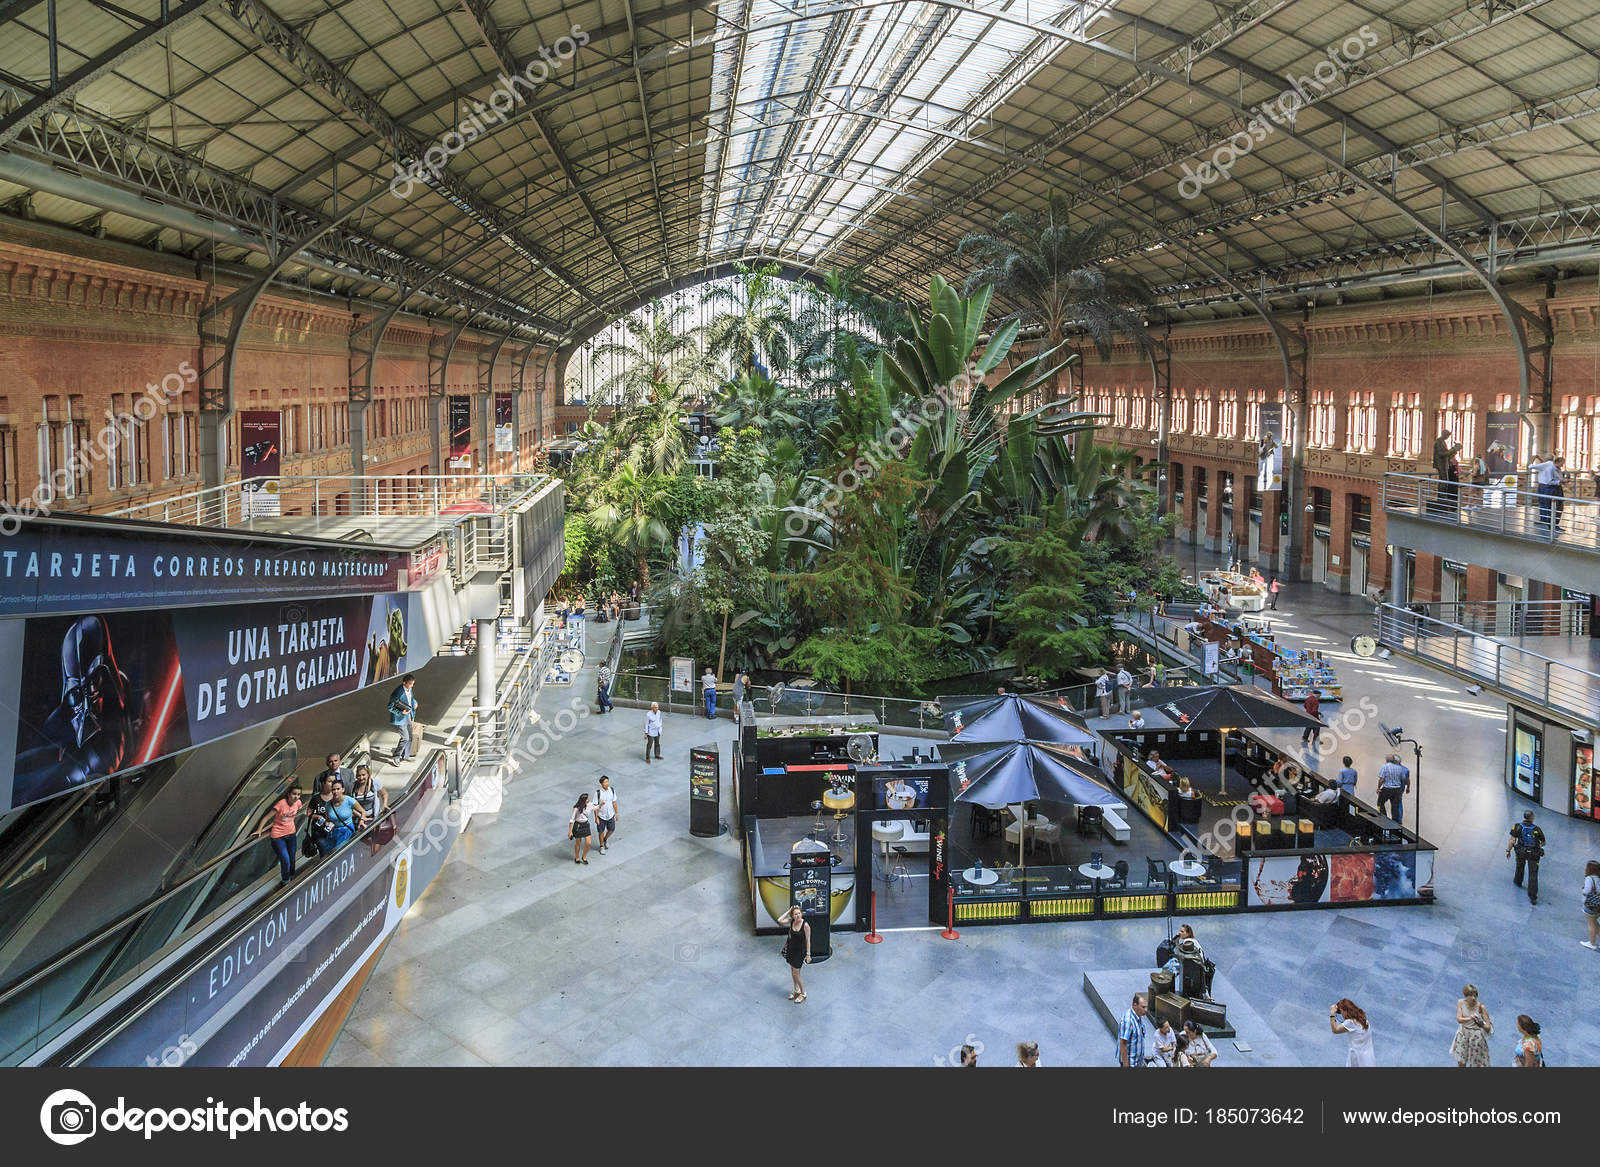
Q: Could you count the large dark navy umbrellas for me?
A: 3